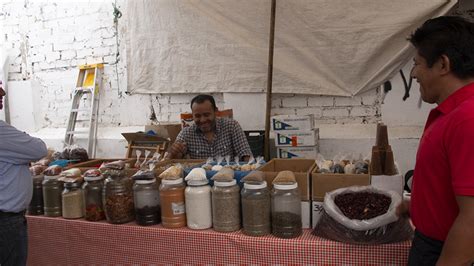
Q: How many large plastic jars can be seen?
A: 11